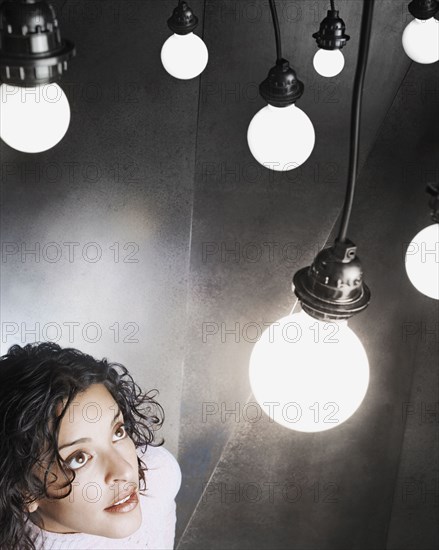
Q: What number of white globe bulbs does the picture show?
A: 7